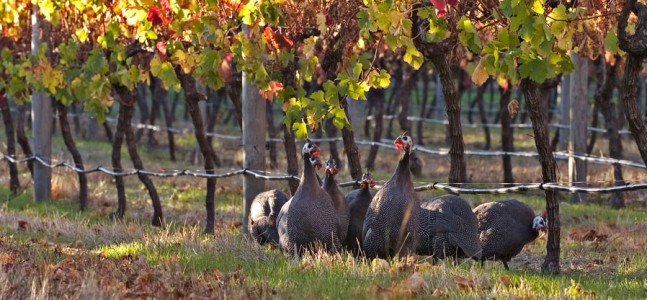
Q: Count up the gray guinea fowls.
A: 8